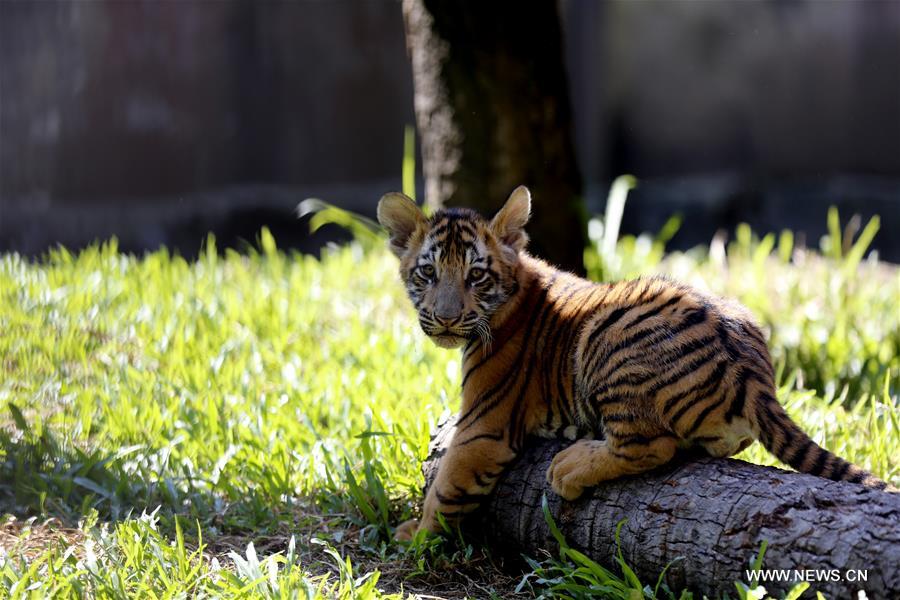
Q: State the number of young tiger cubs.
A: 1